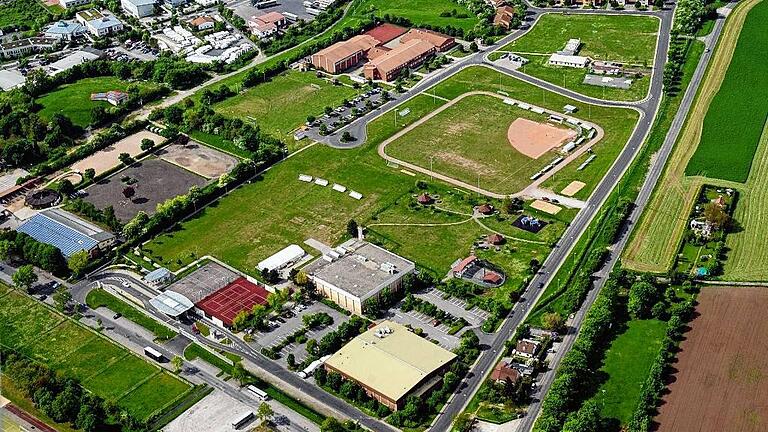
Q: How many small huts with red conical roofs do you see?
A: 3